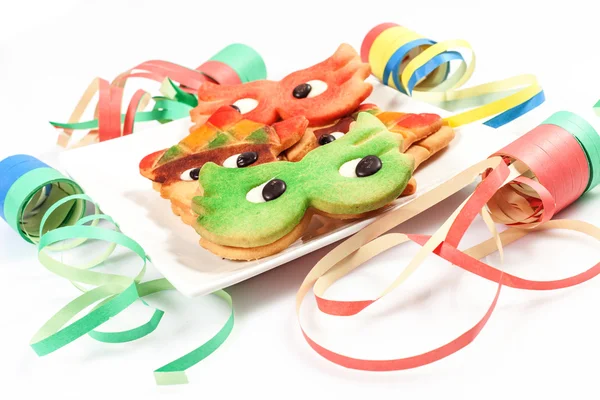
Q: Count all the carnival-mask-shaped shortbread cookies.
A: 4